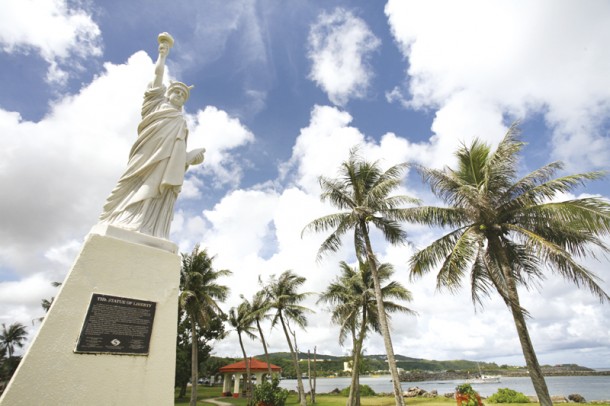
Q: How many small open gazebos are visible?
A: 1